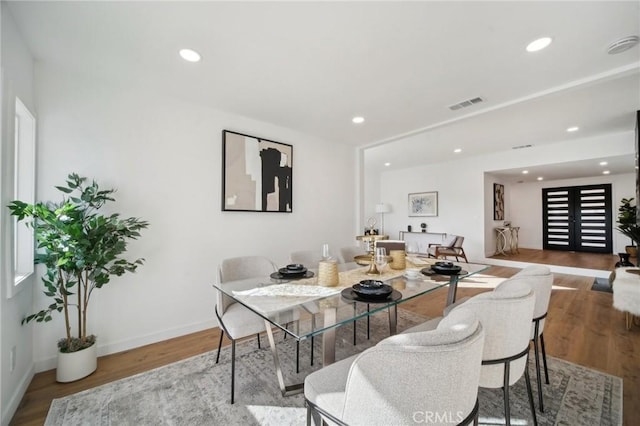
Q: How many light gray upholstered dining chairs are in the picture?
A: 6